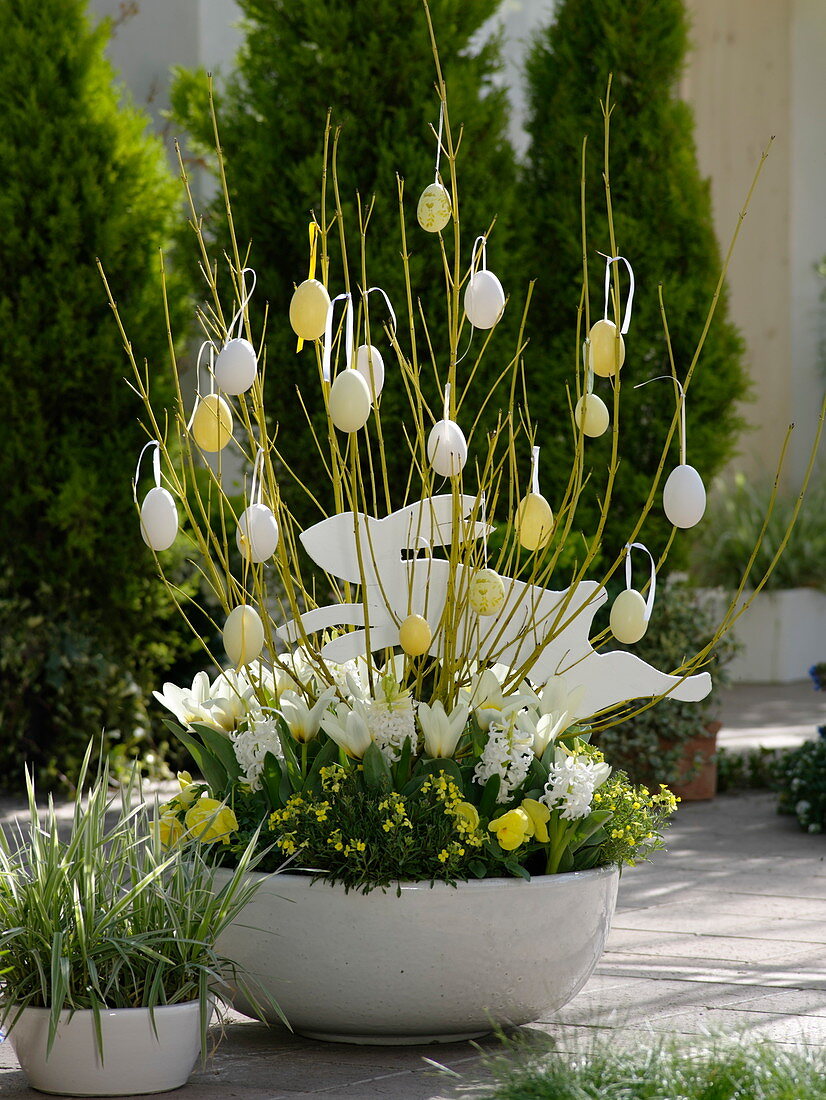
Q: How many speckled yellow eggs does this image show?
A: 2